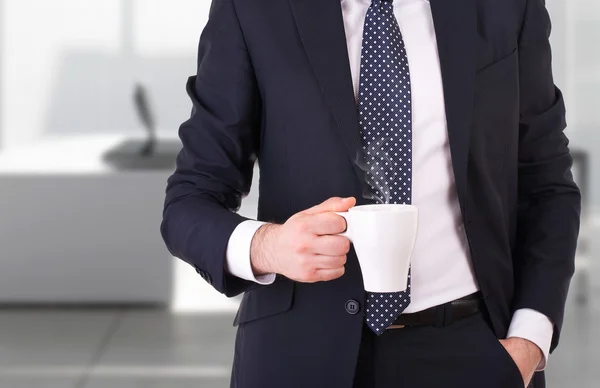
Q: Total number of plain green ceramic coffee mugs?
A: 0